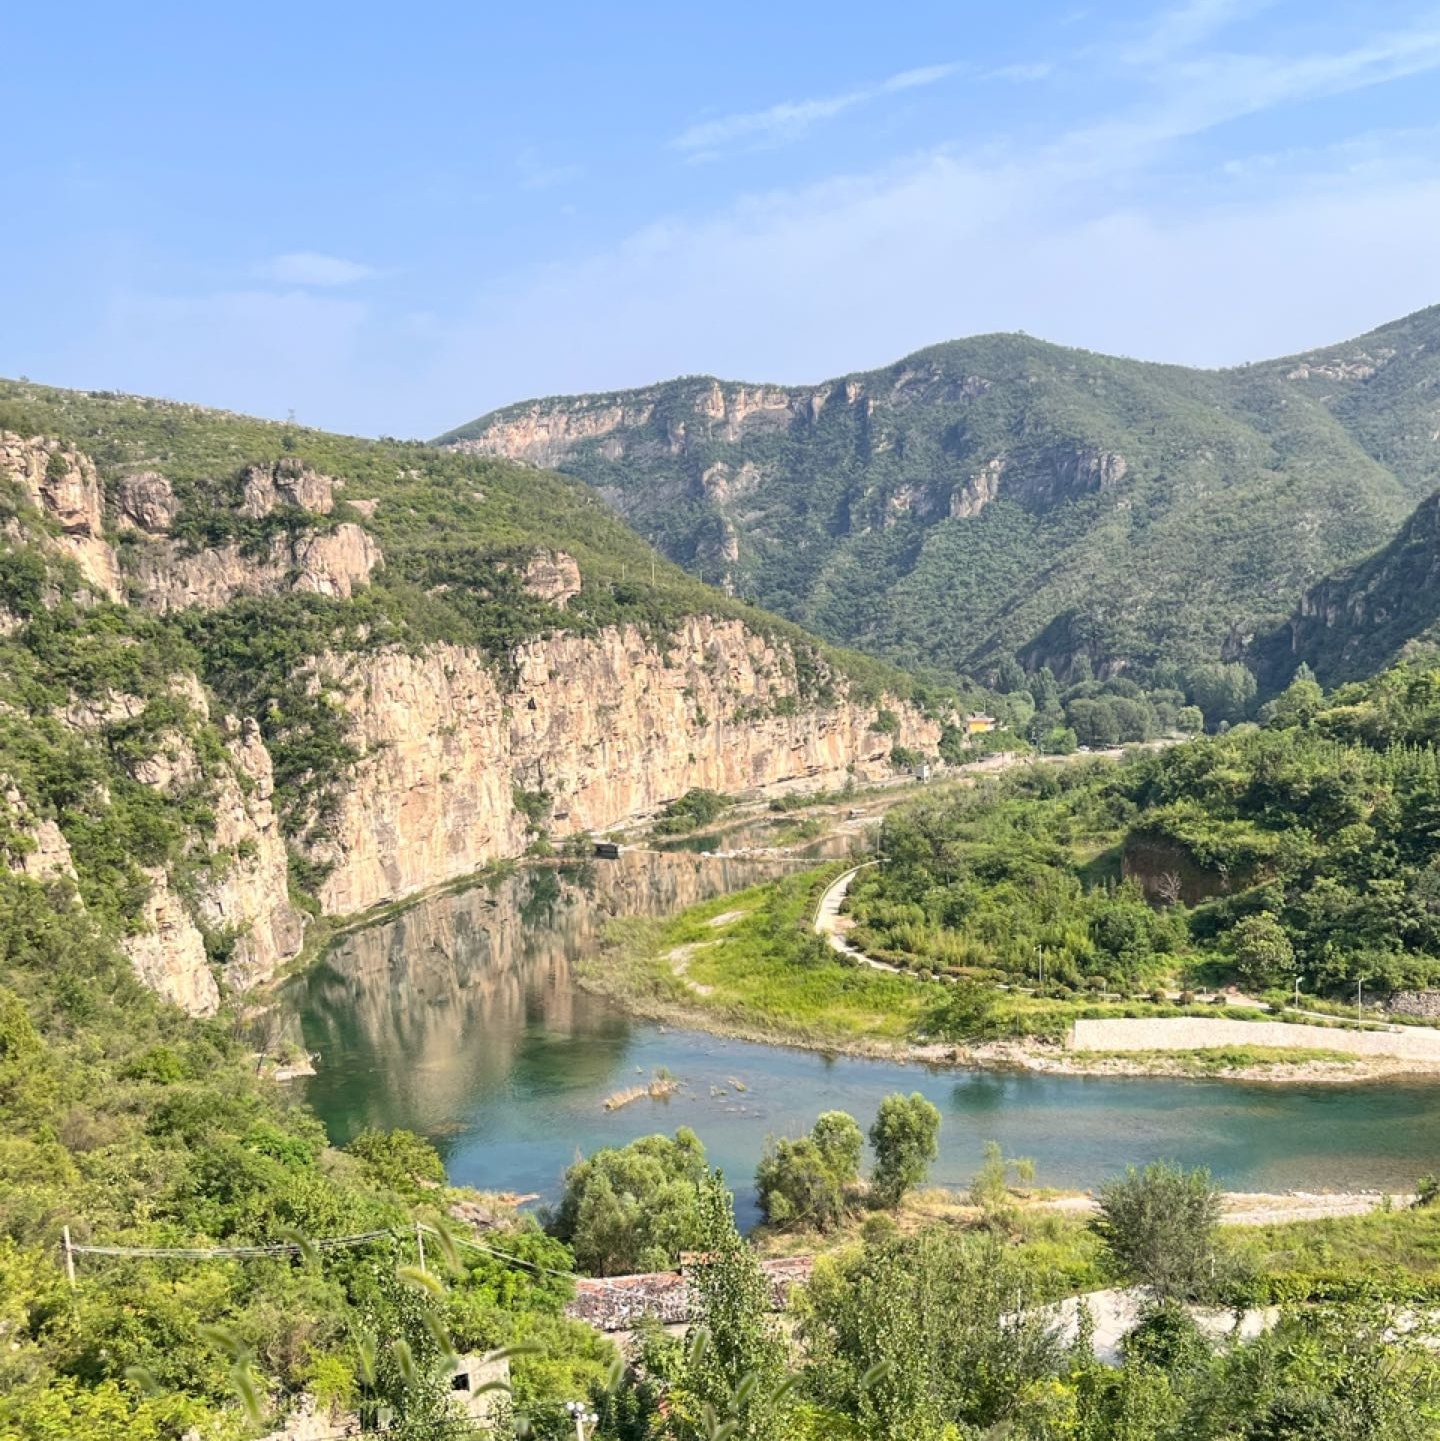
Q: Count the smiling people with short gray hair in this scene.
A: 0